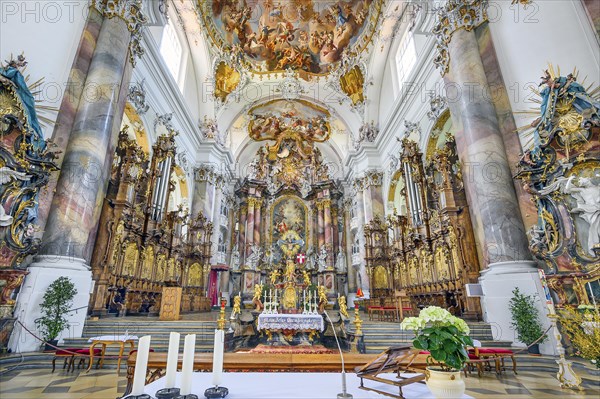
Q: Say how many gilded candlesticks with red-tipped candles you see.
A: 2